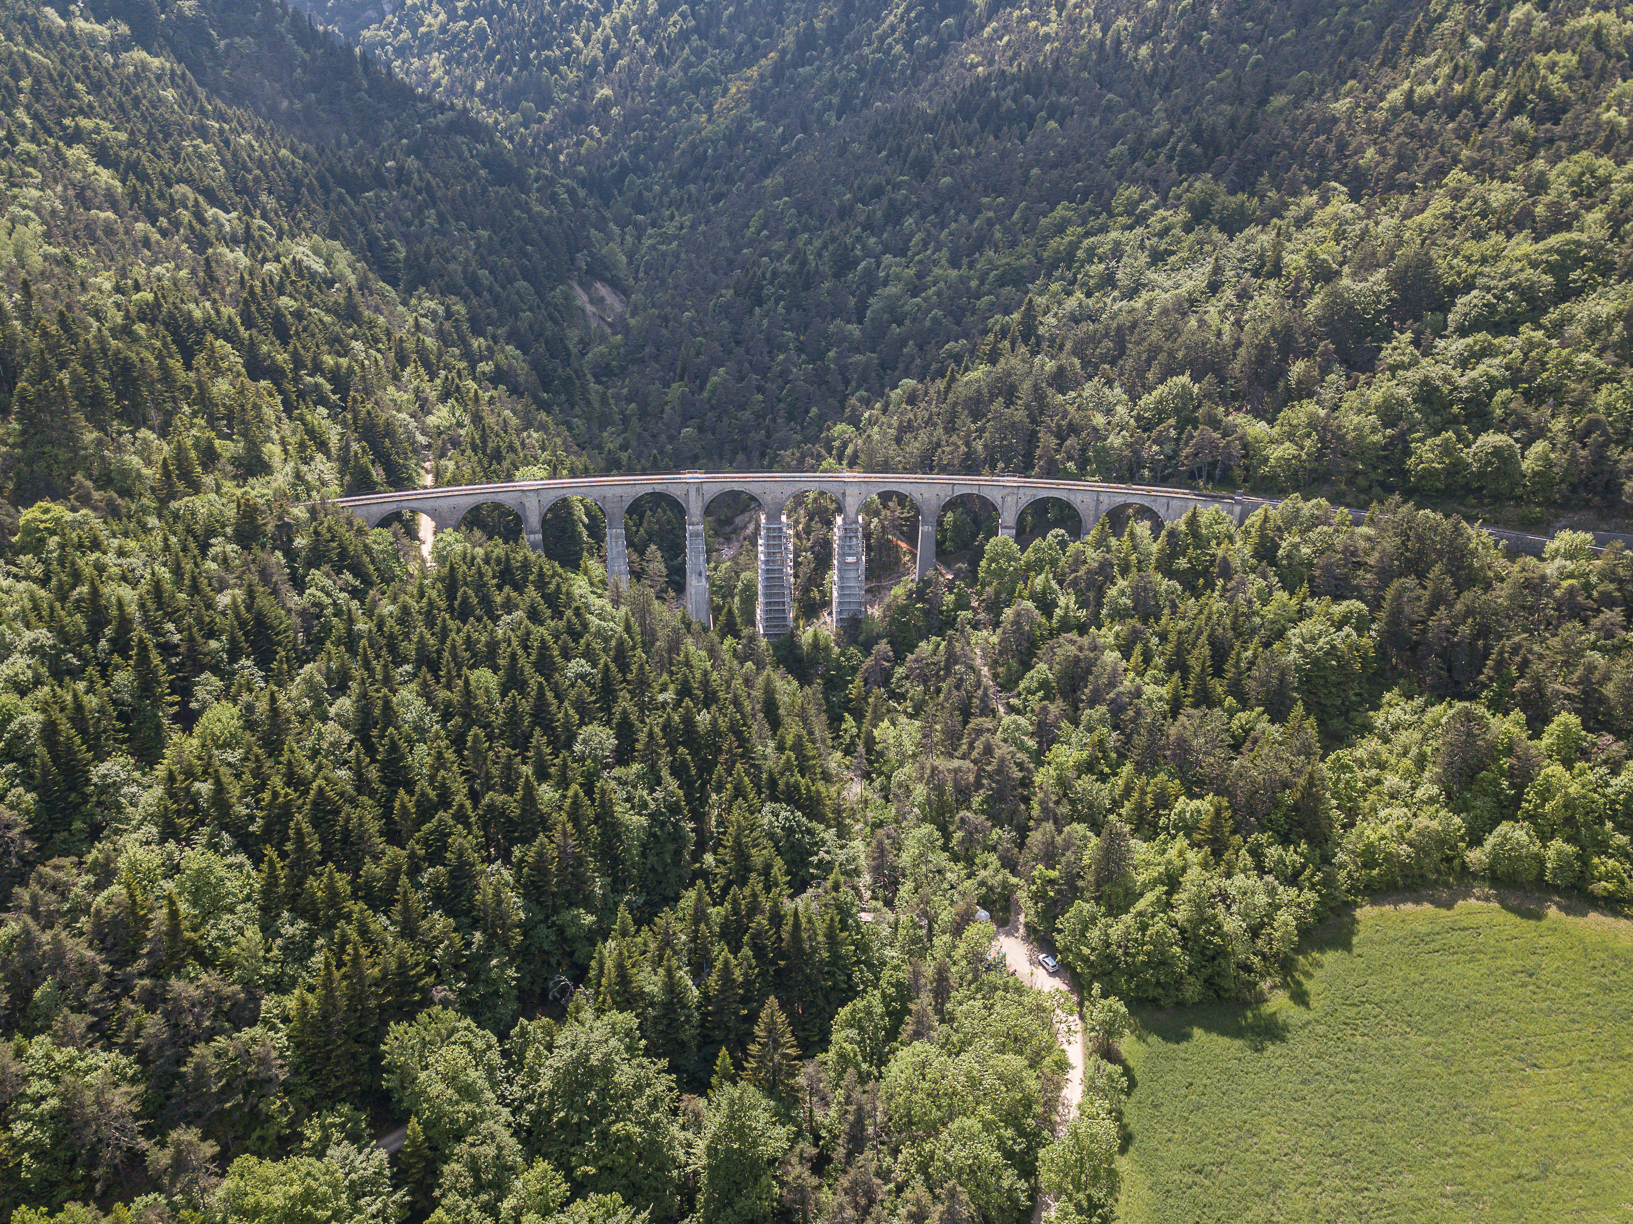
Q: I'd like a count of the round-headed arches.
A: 10